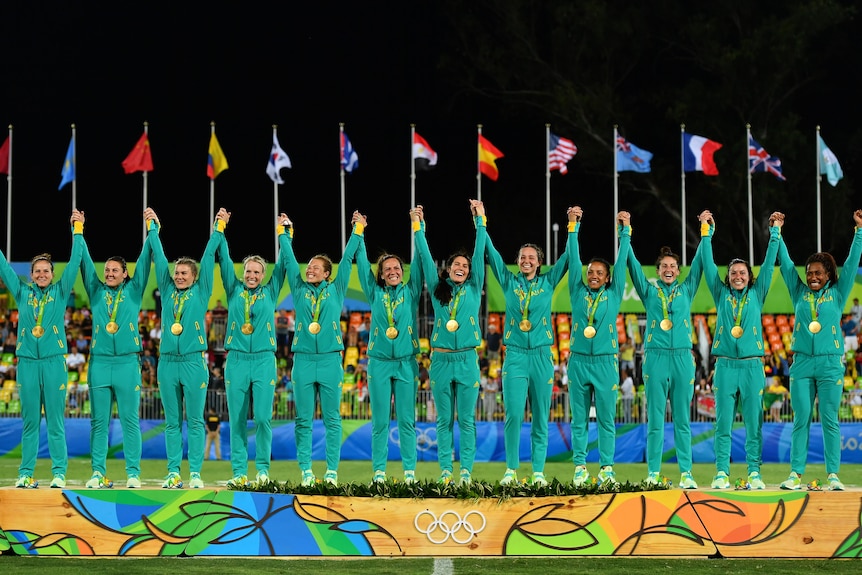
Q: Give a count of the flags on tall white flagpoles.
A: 13